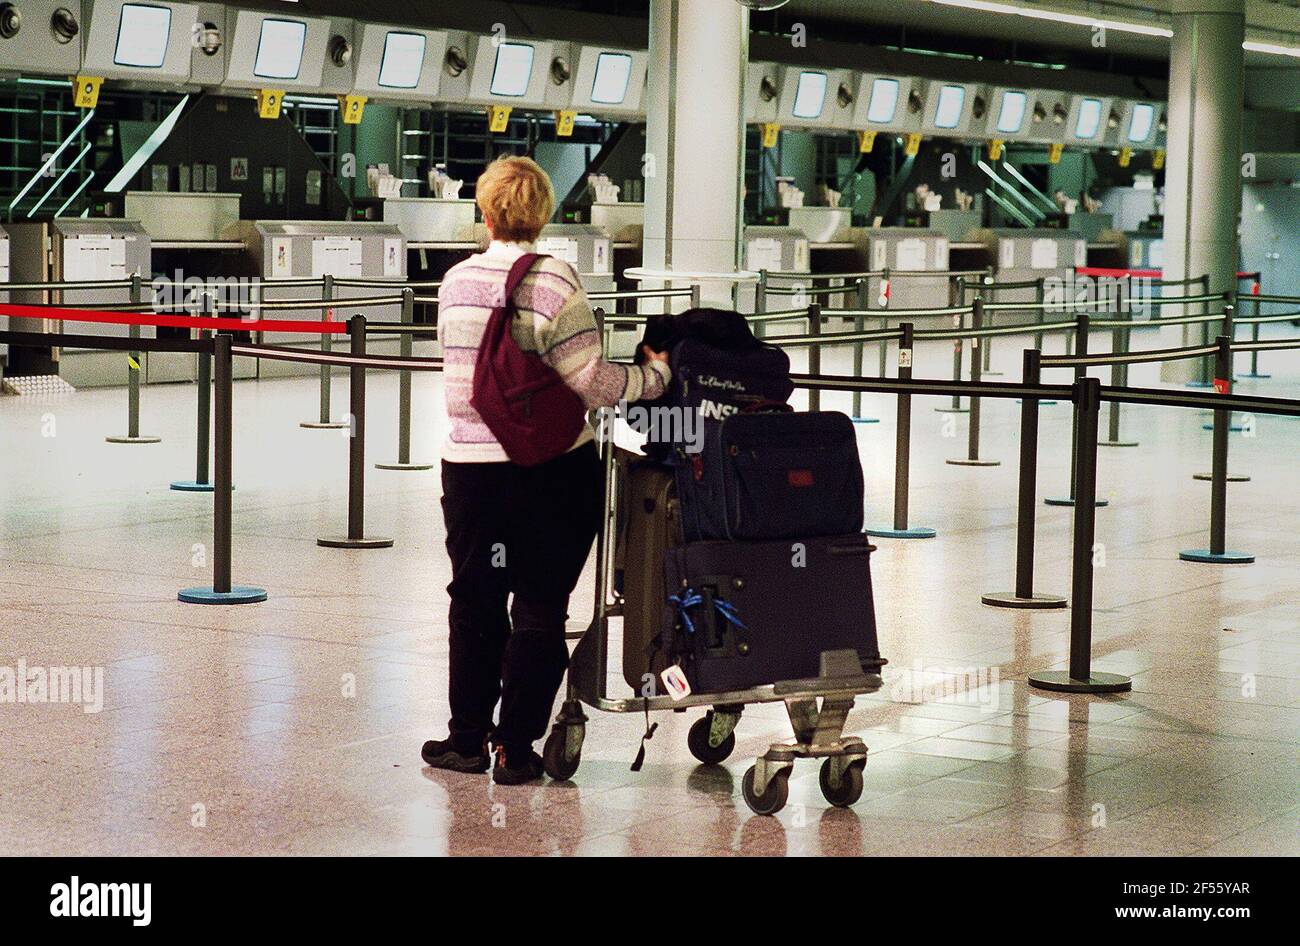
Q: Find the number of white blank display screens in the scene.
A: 11